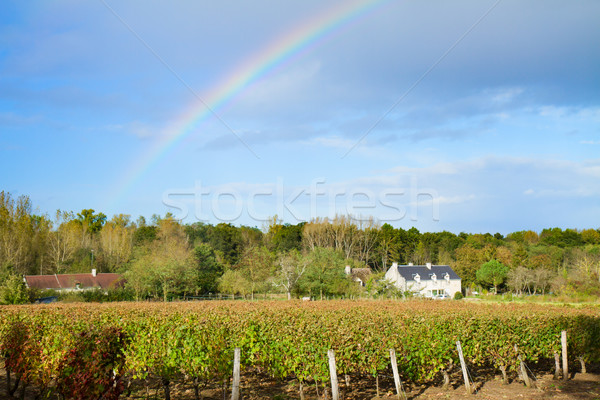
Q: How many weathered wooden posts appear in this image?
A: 6